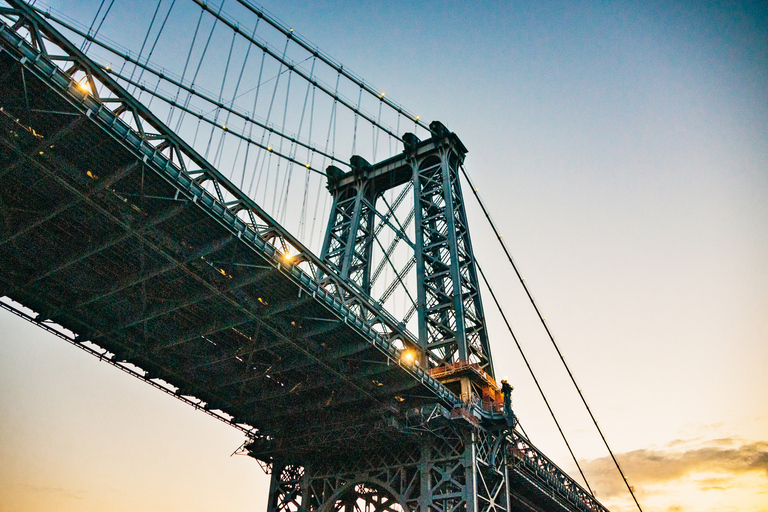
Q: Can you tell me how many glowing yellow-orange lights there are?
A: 3